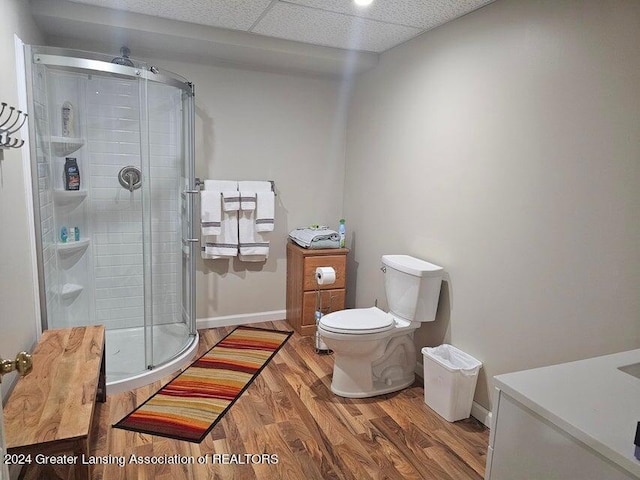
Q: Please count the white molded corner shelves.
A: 4